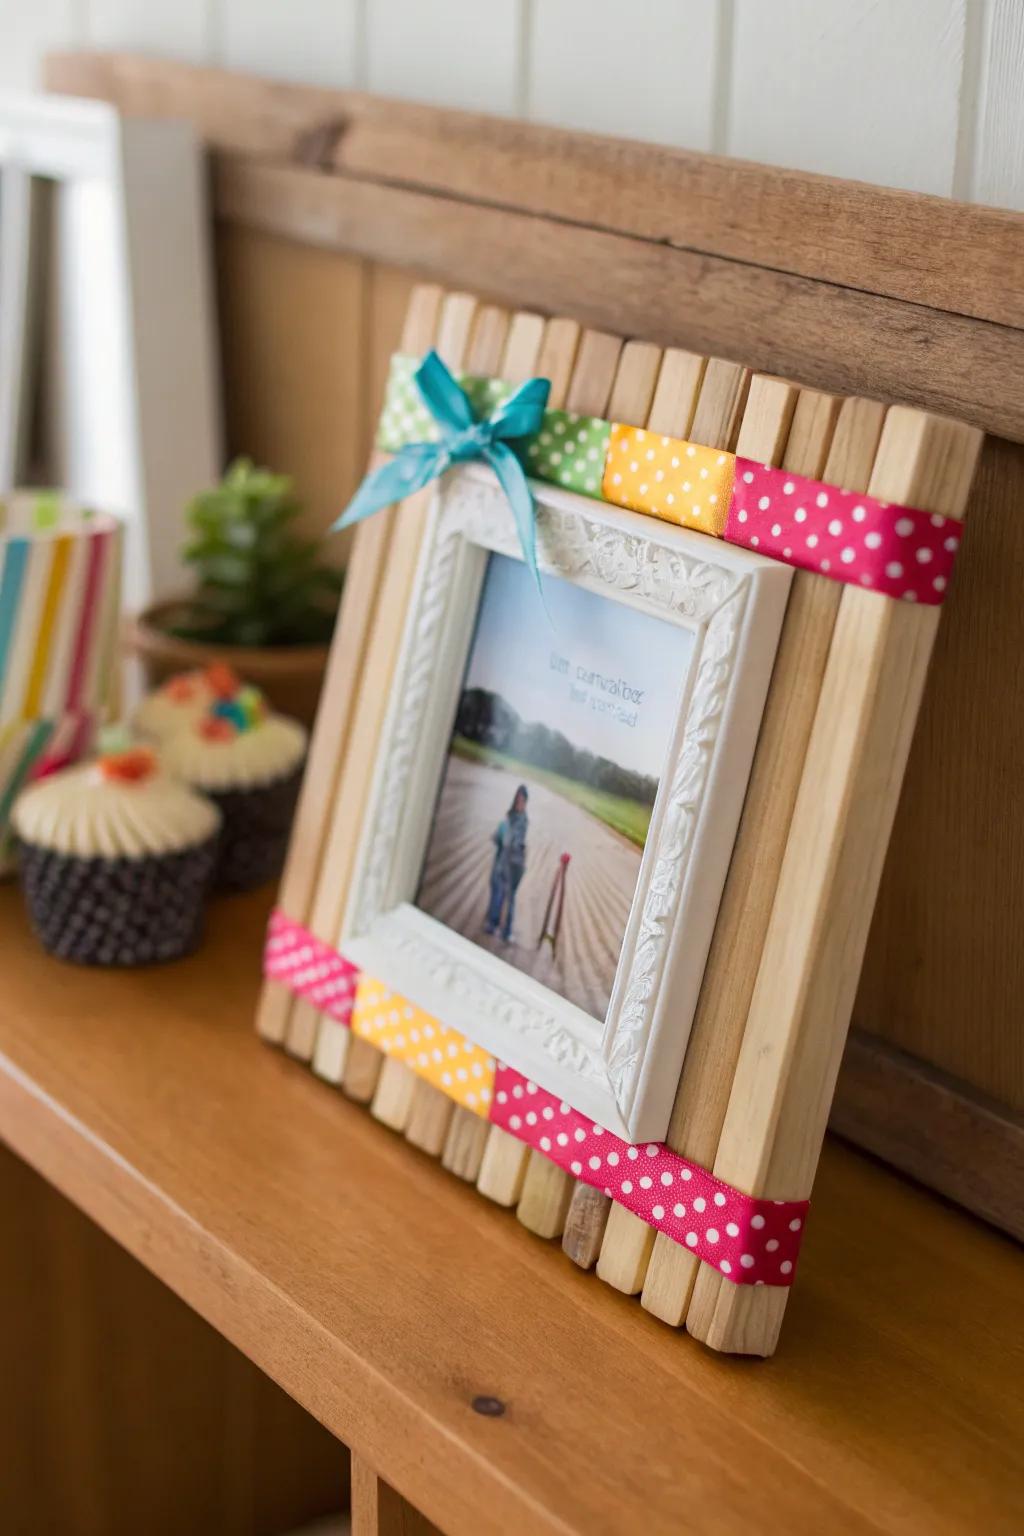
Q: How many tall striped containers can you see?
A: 1